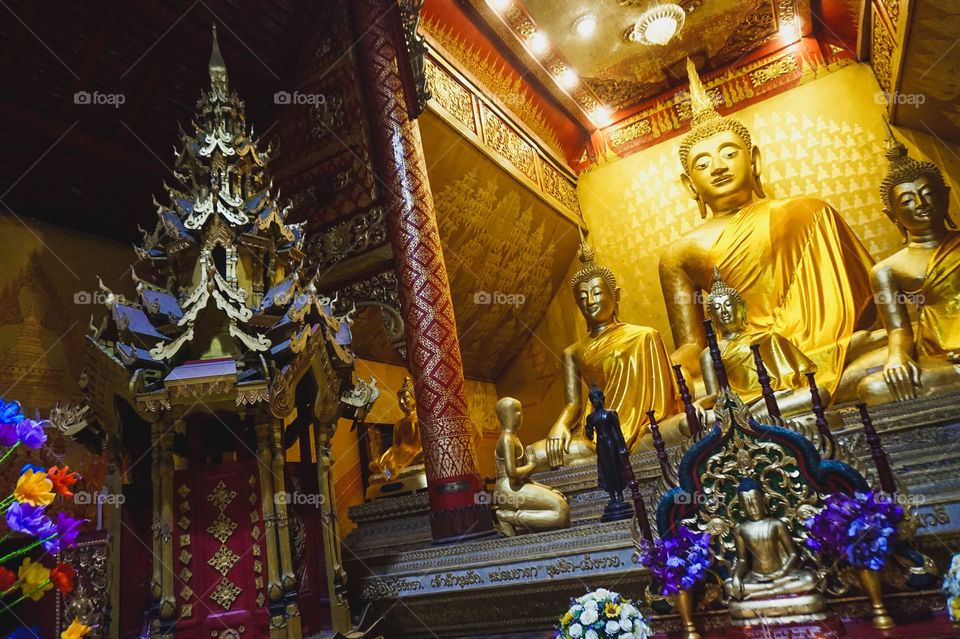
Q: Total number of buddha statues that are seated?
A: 6